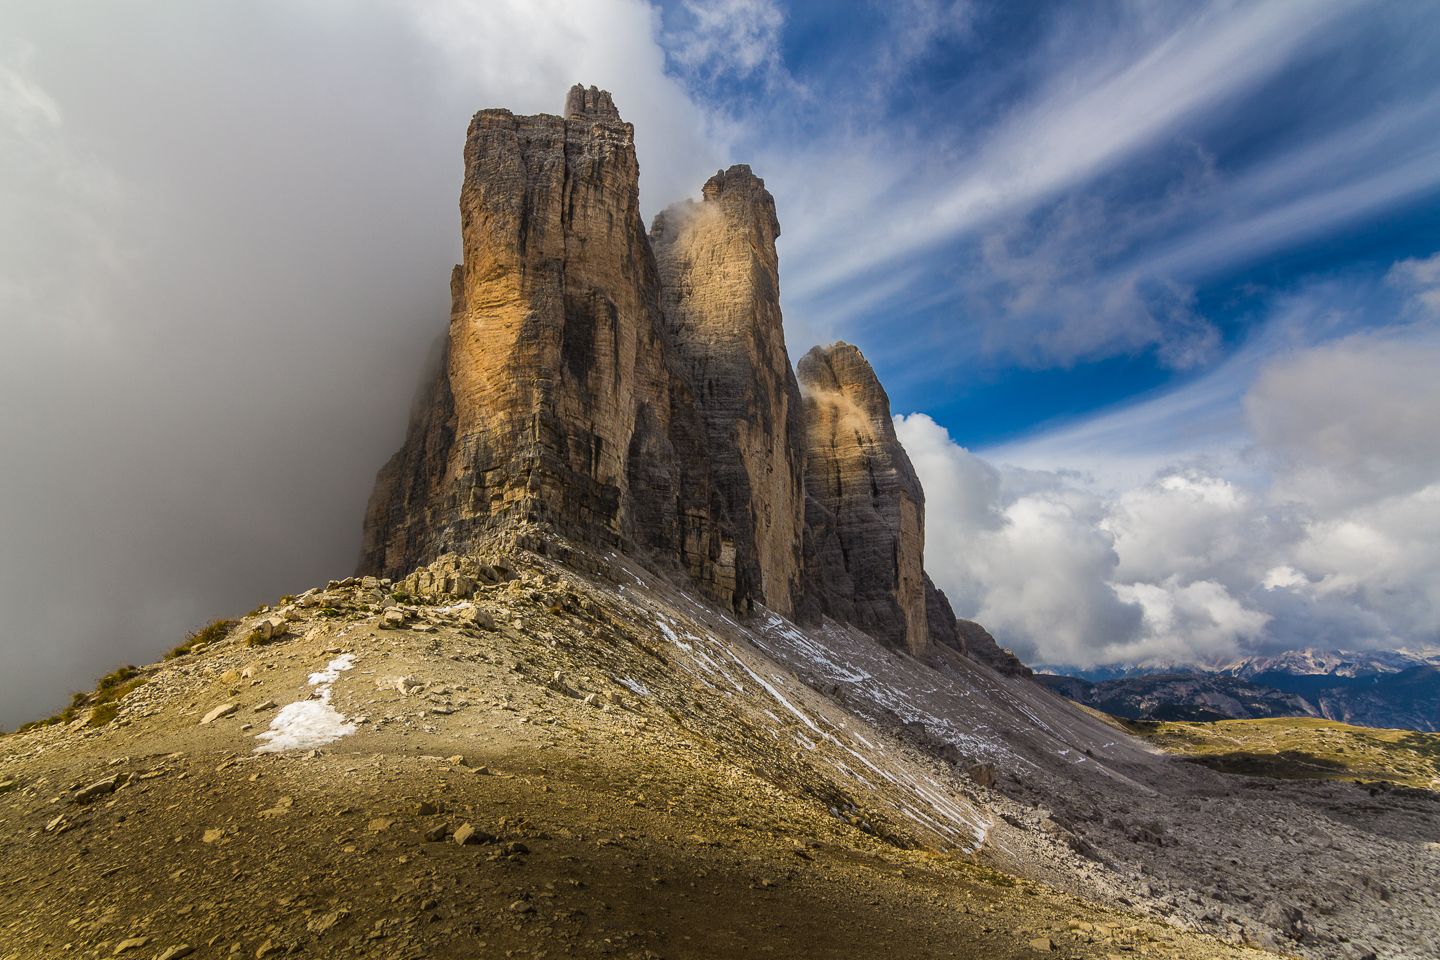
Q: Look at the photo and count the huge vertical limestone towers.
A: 3